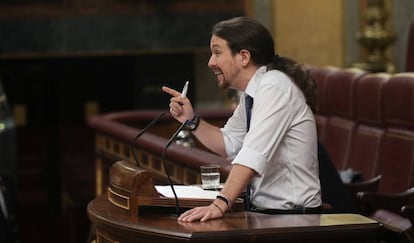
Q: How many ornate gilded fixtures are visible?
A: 1